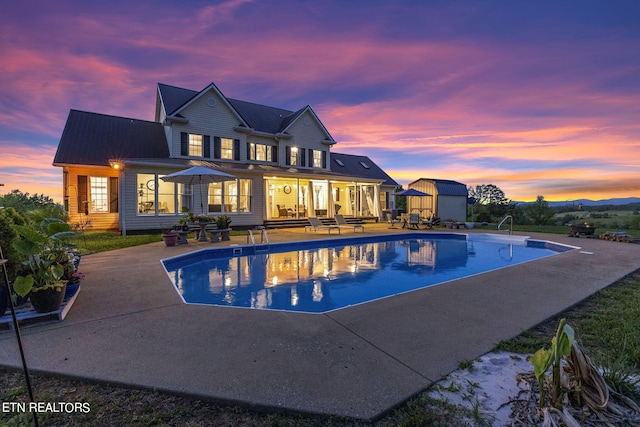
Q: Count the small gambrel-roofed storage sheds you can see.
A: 1